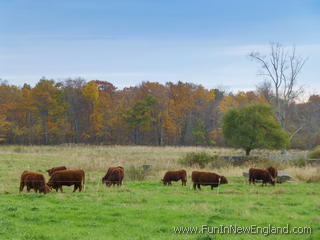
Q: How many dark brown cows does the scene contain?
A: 8